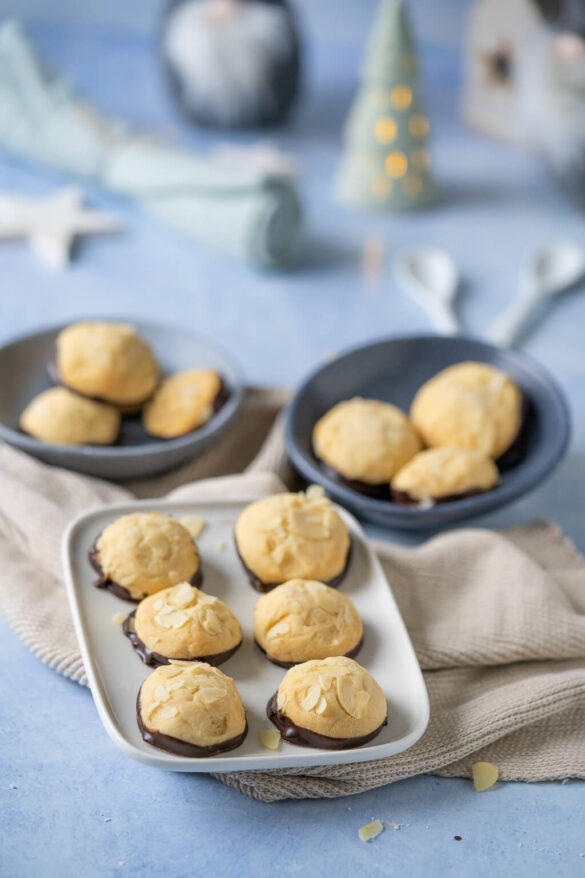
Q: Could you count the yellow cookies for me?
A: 12